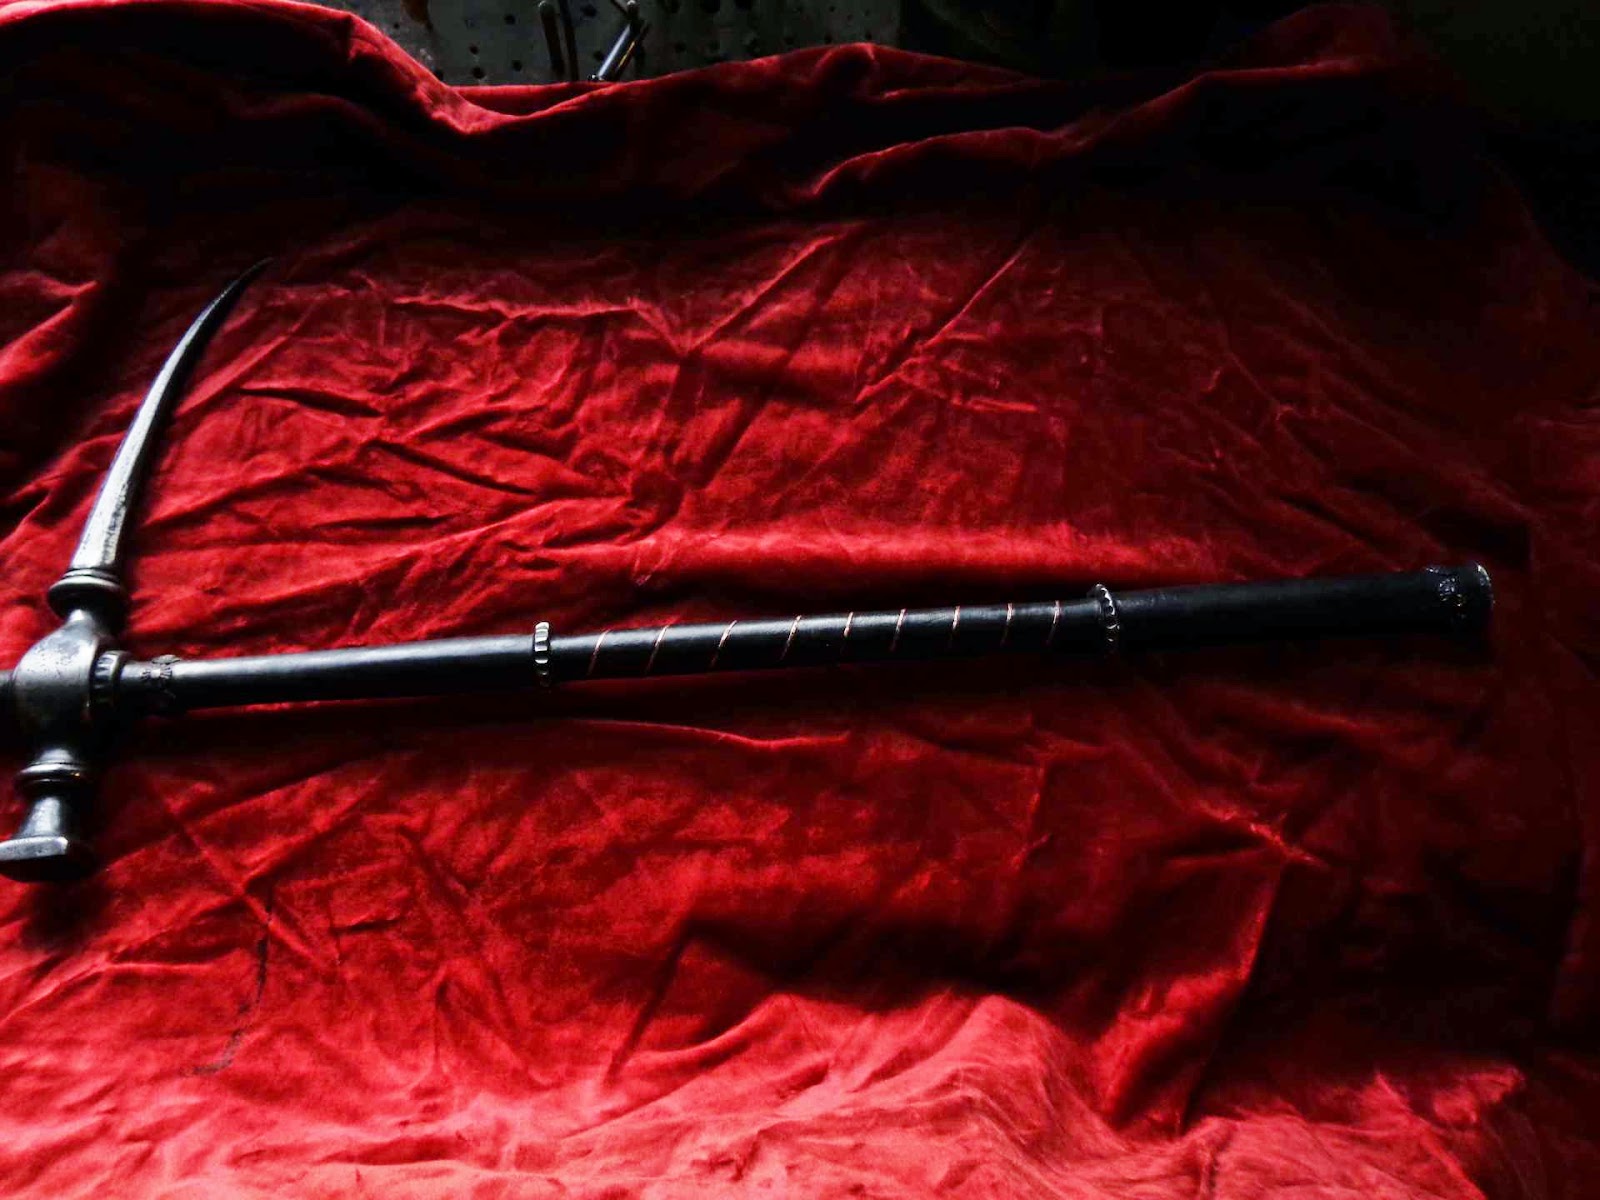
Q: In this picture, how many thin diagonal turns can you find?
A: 9